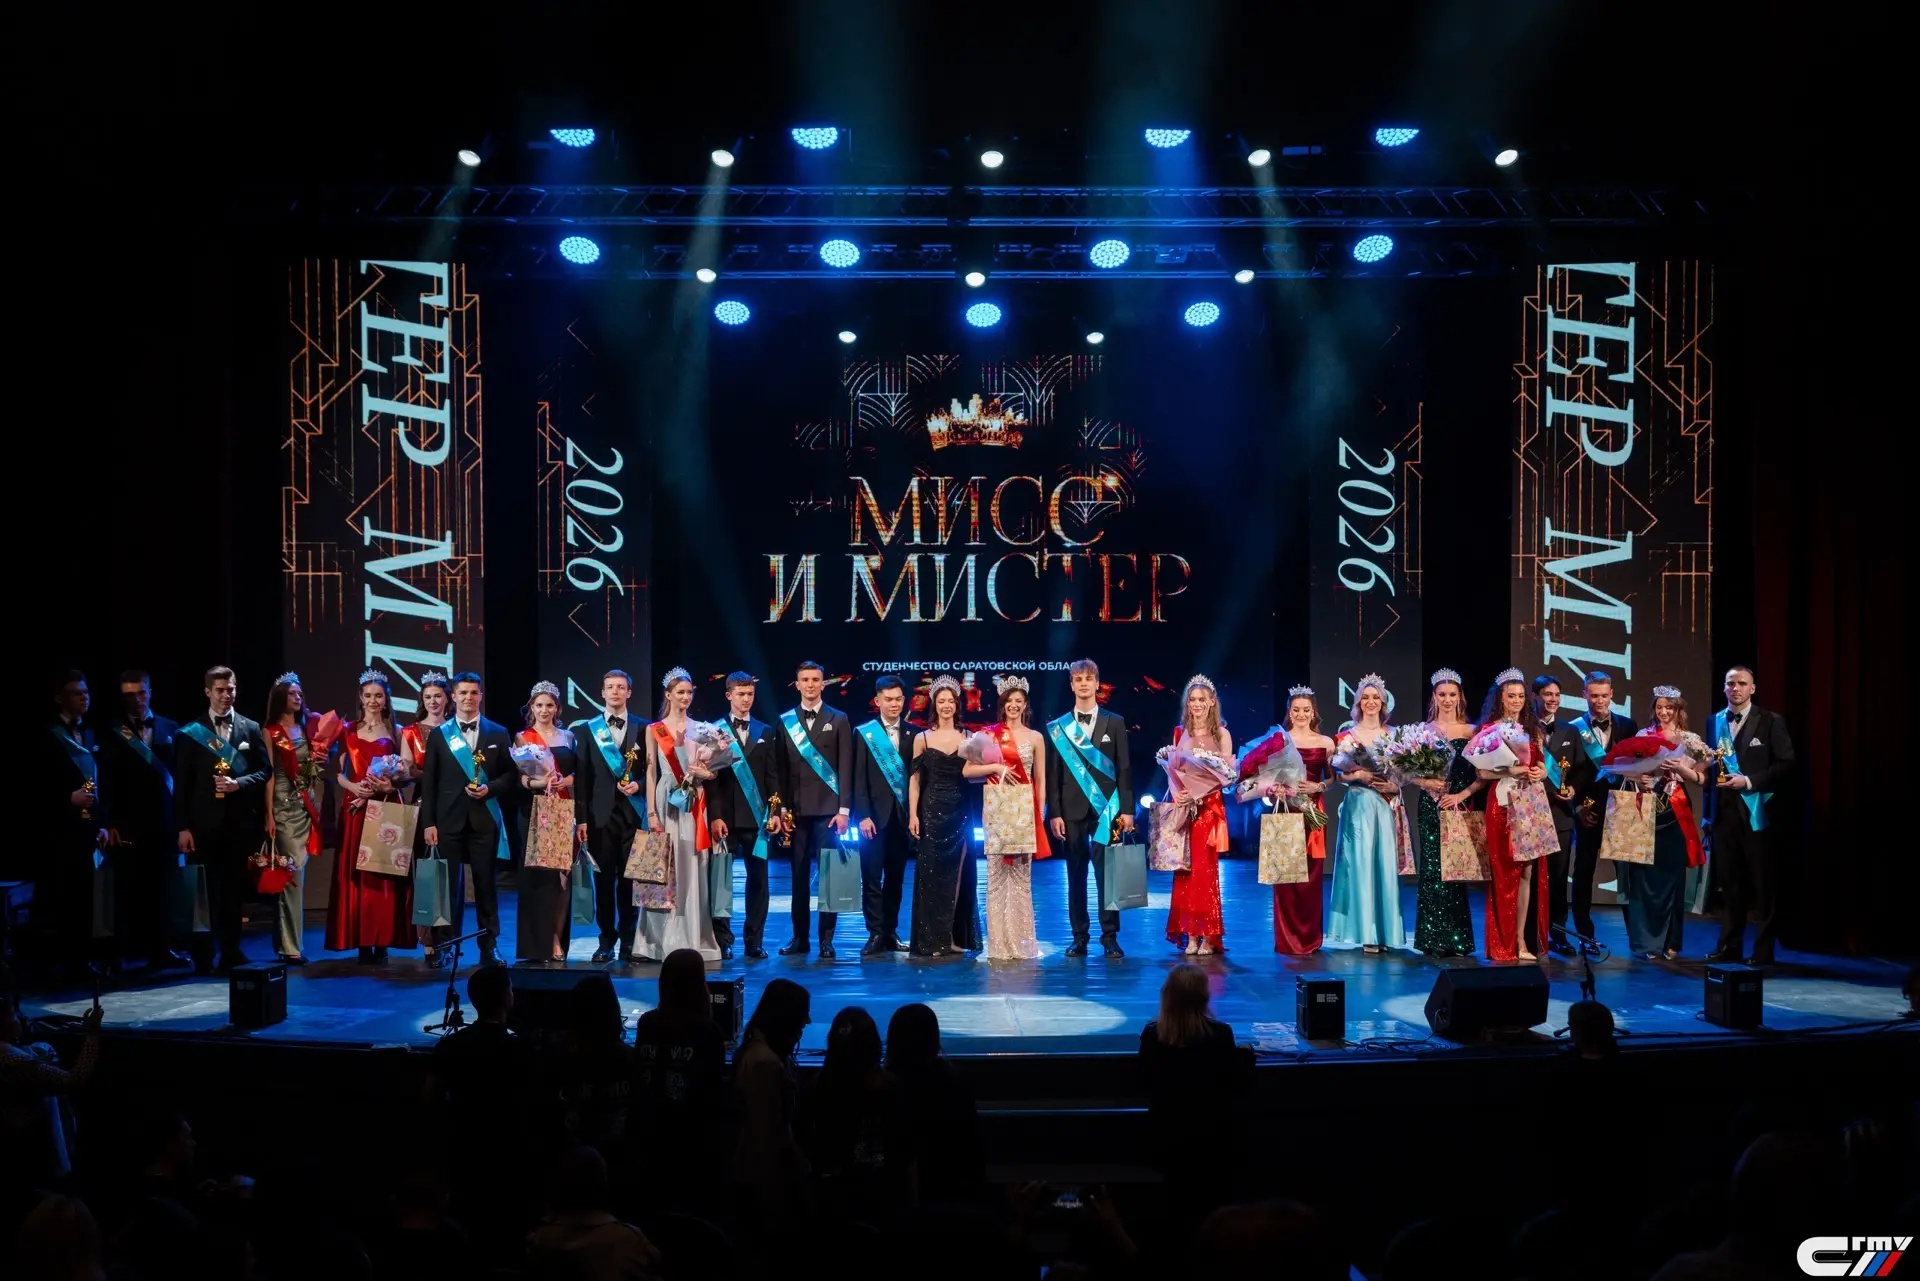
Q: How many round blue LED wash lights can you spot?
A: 11